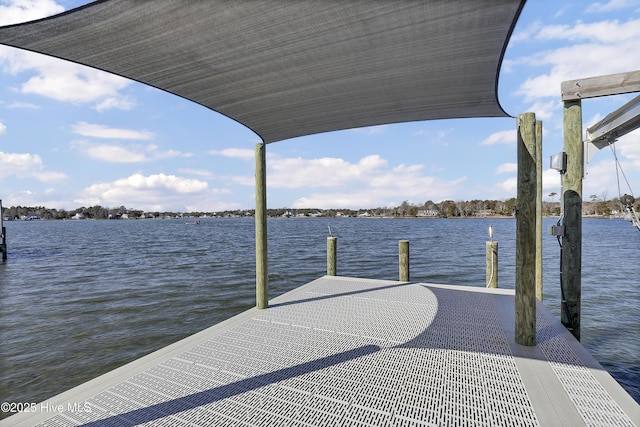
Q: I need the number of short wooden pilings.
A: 3